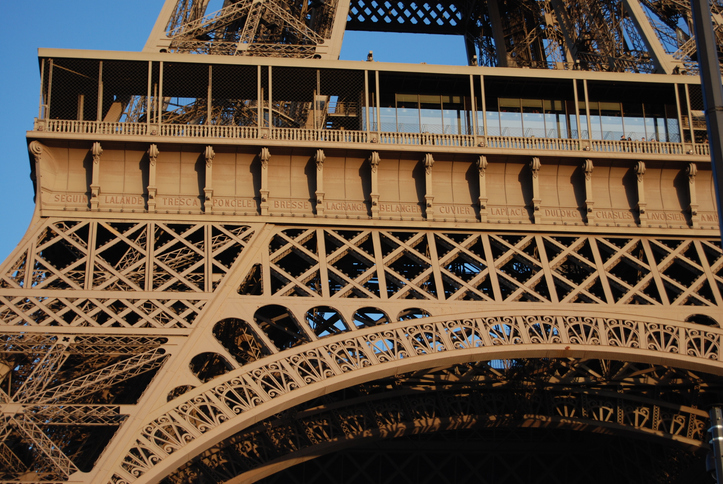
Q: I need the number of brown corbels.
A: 13